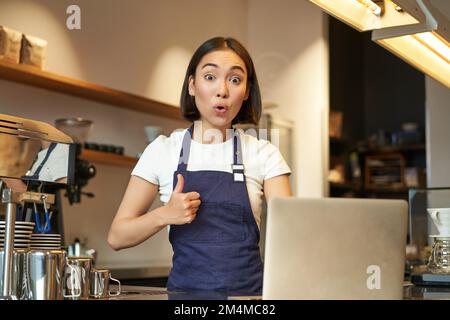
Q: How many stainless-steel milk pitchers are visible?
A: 4